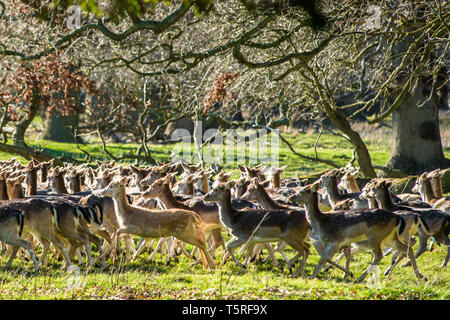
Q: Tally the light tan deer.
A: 1